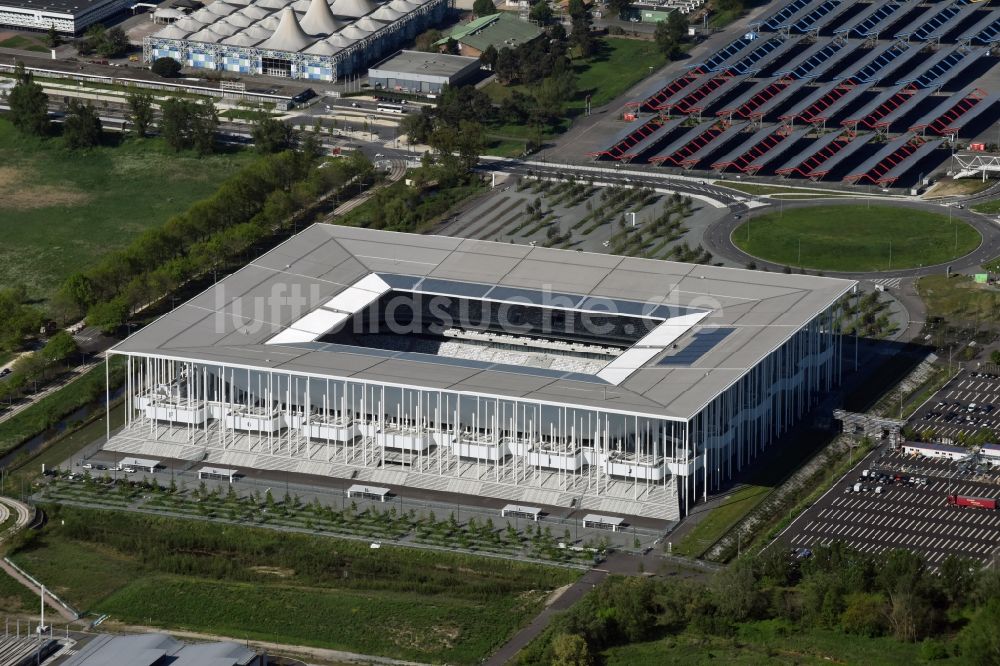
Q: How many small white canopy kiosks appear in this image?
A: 5